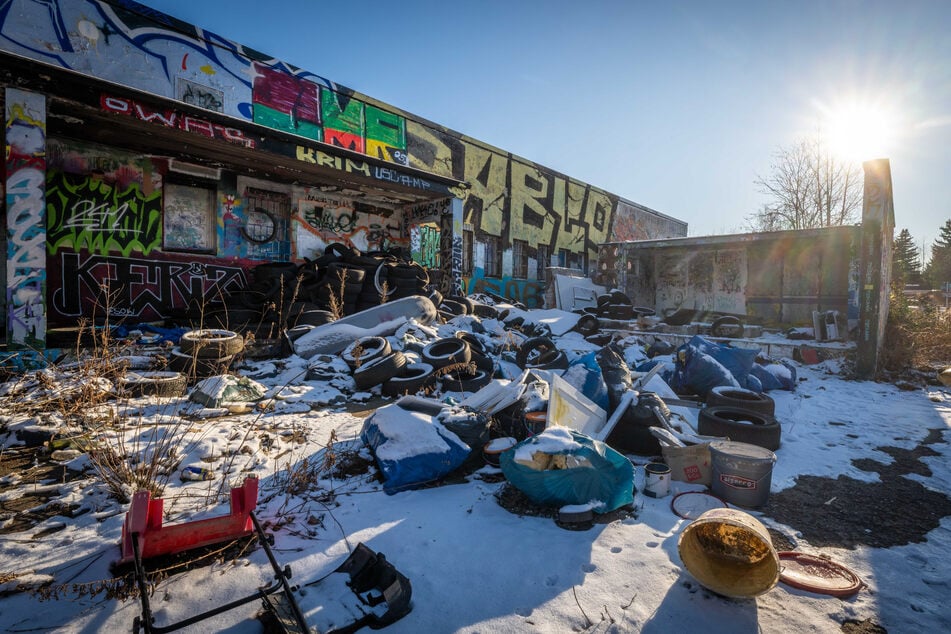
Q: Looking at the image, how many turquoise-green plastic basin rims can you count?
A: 0